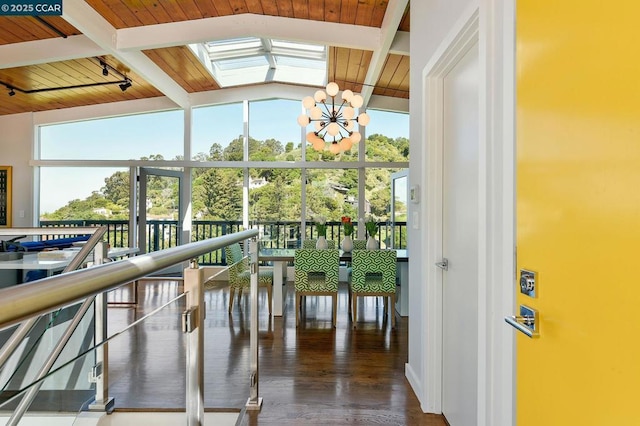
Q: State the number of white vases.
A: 3